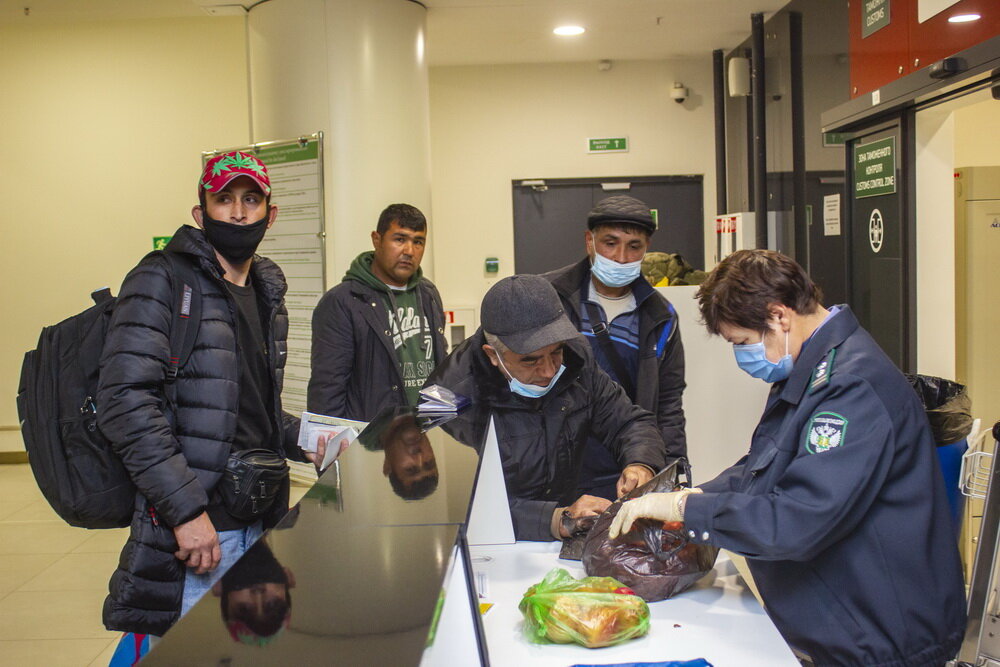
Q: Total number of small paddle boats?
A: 0